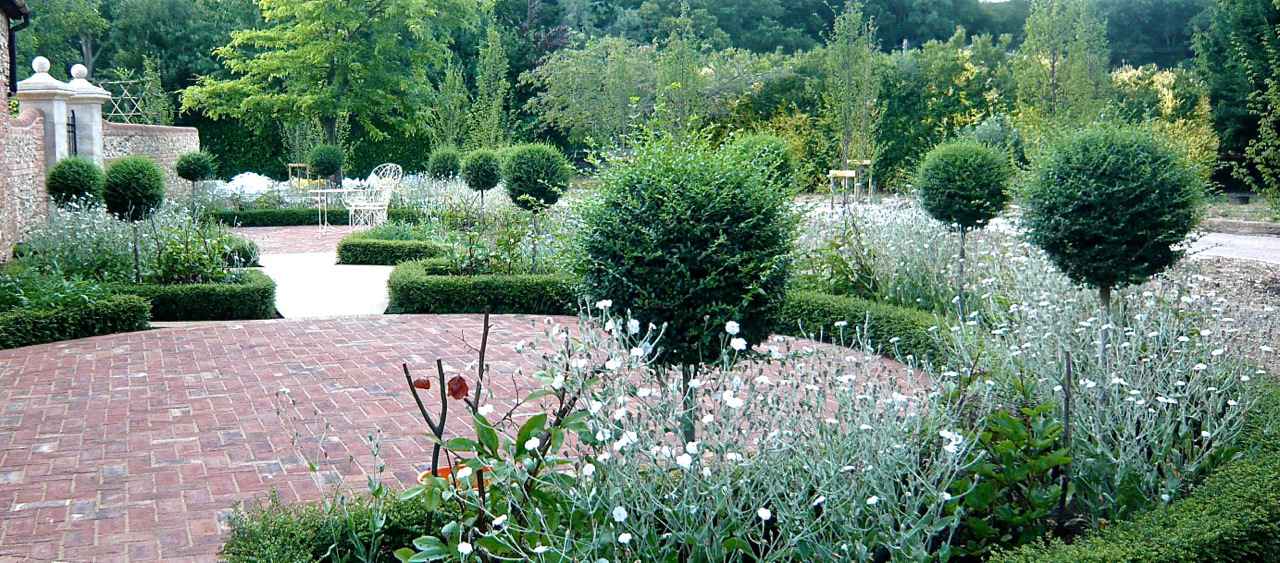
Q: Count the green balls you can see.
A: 11